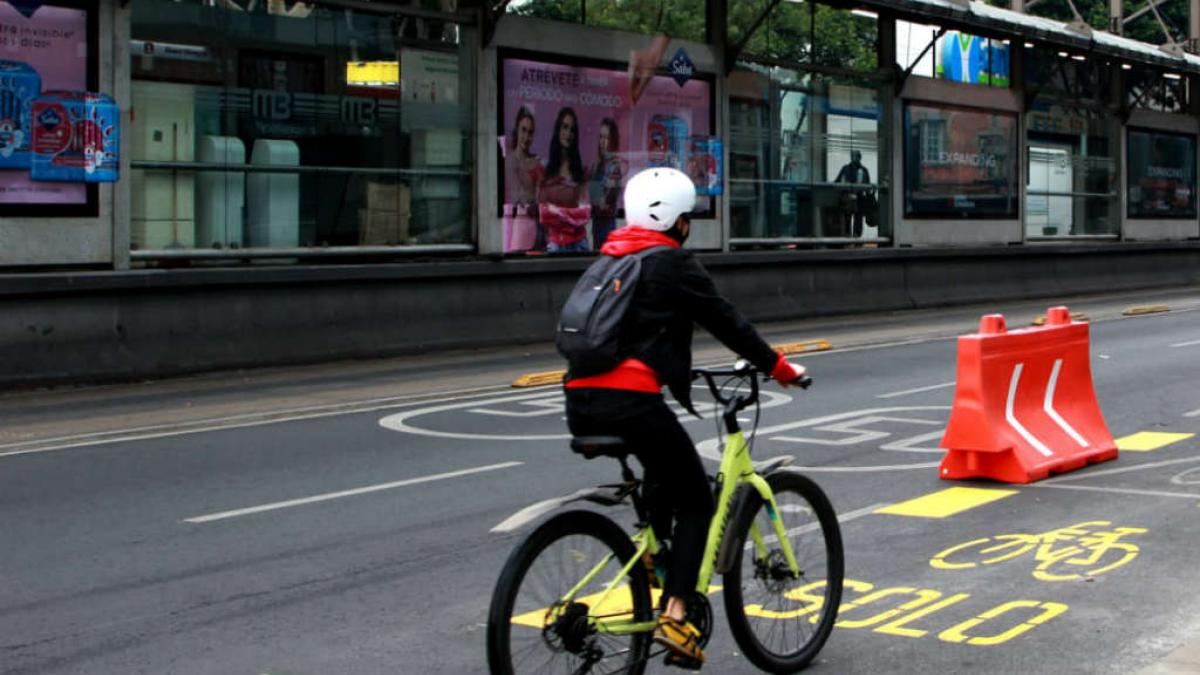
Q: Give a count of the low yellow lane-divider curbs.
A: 4